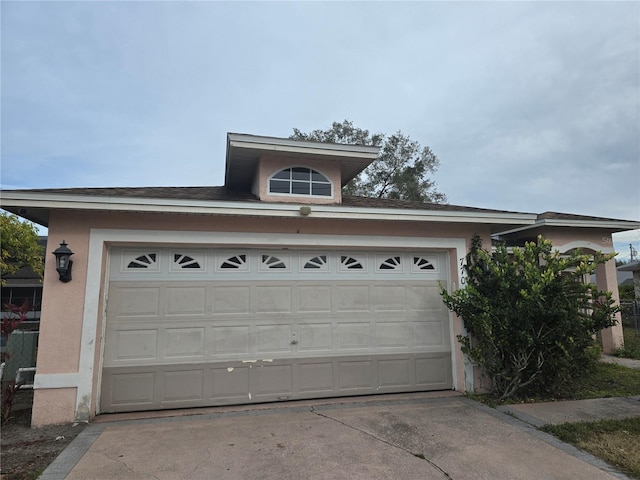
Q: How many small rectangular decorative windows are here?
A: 8